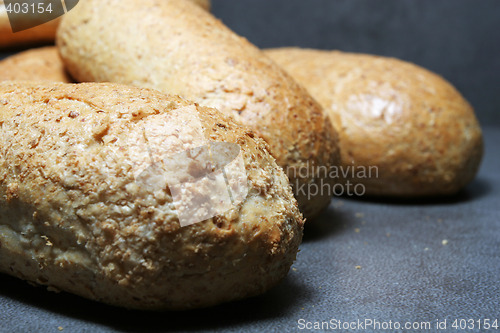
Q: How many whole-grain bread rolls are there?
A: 5